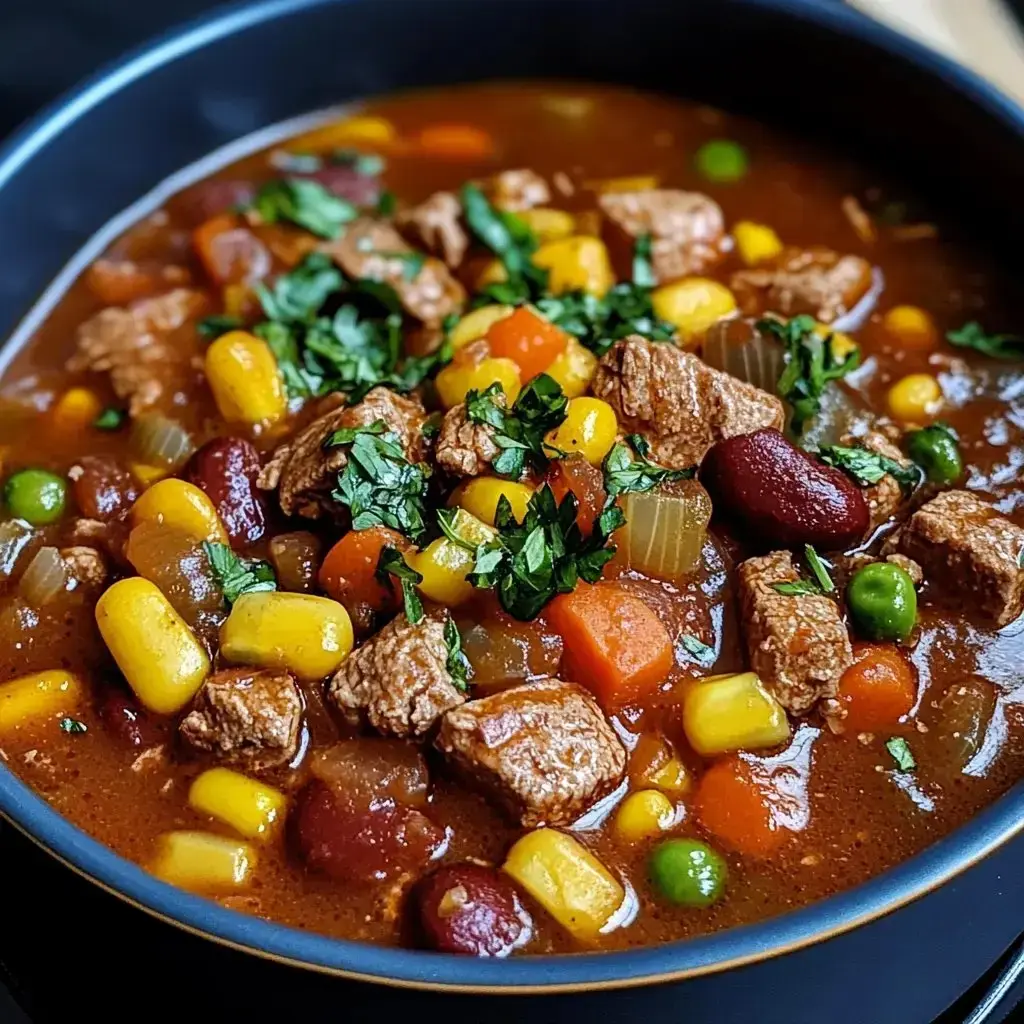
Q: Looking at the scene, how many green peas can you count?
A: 5